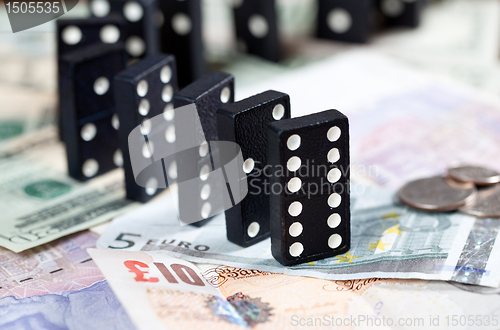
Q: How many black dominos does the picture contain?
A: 11